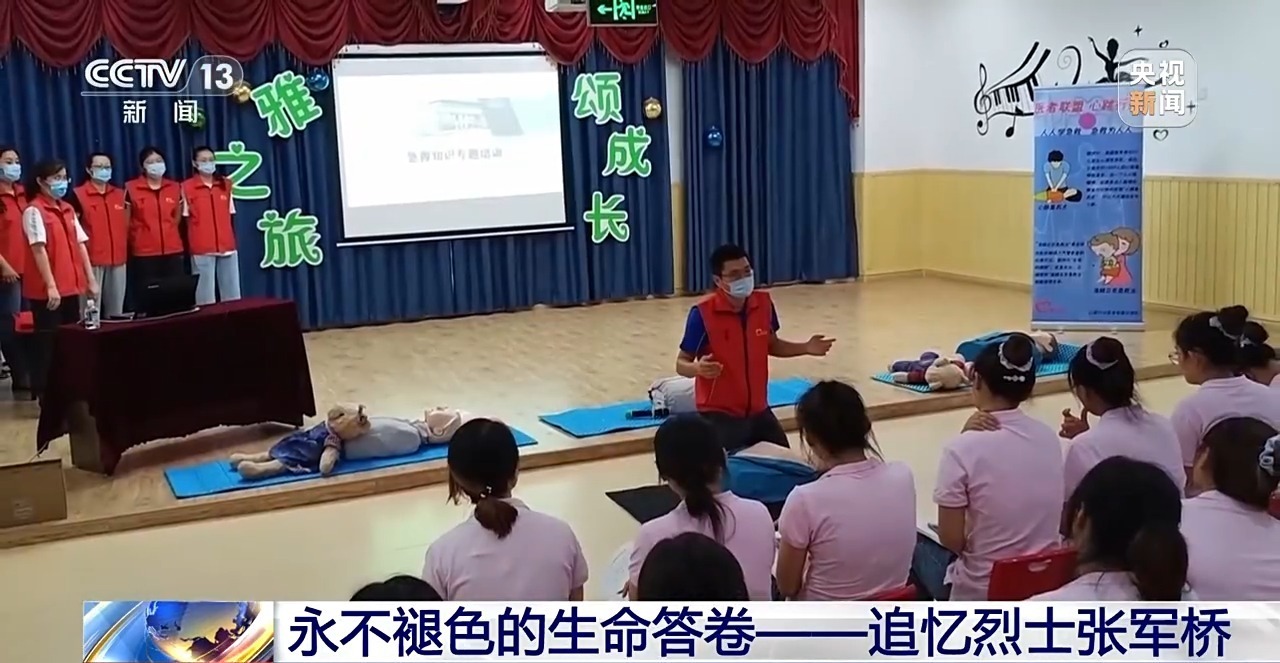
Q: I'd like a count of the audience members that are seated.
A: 11